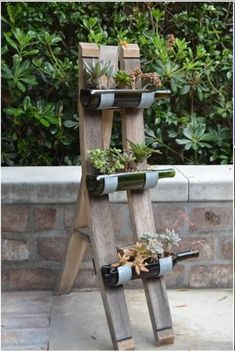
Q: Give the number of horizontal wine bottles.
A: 3